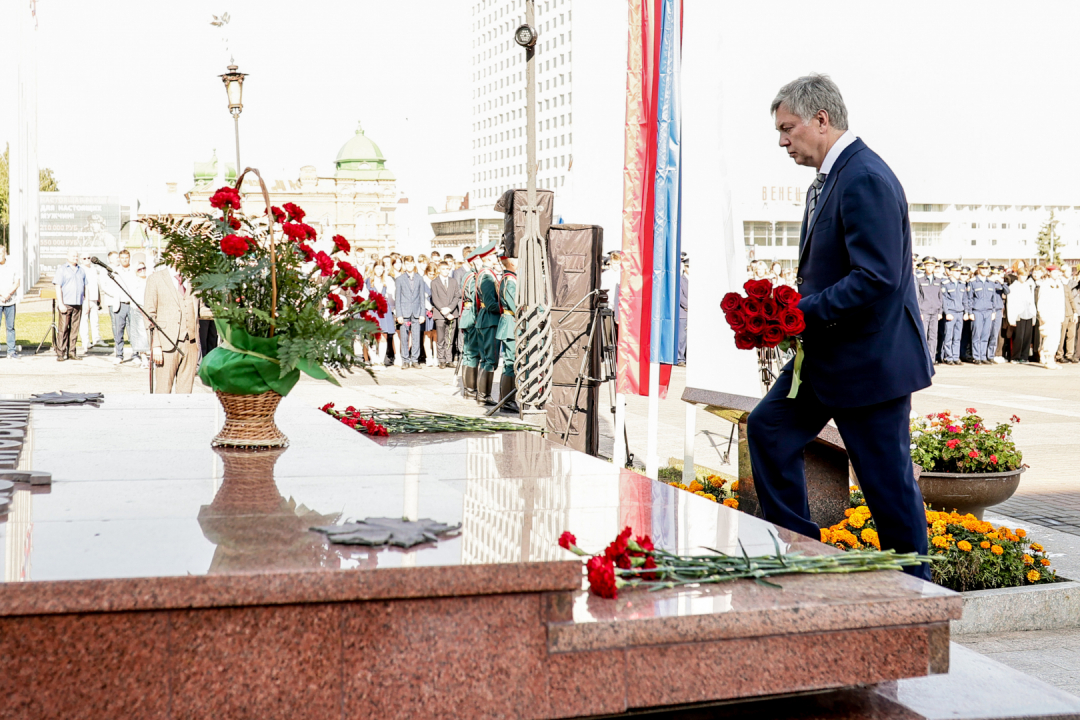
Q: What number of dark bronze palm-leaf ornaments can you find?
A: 2